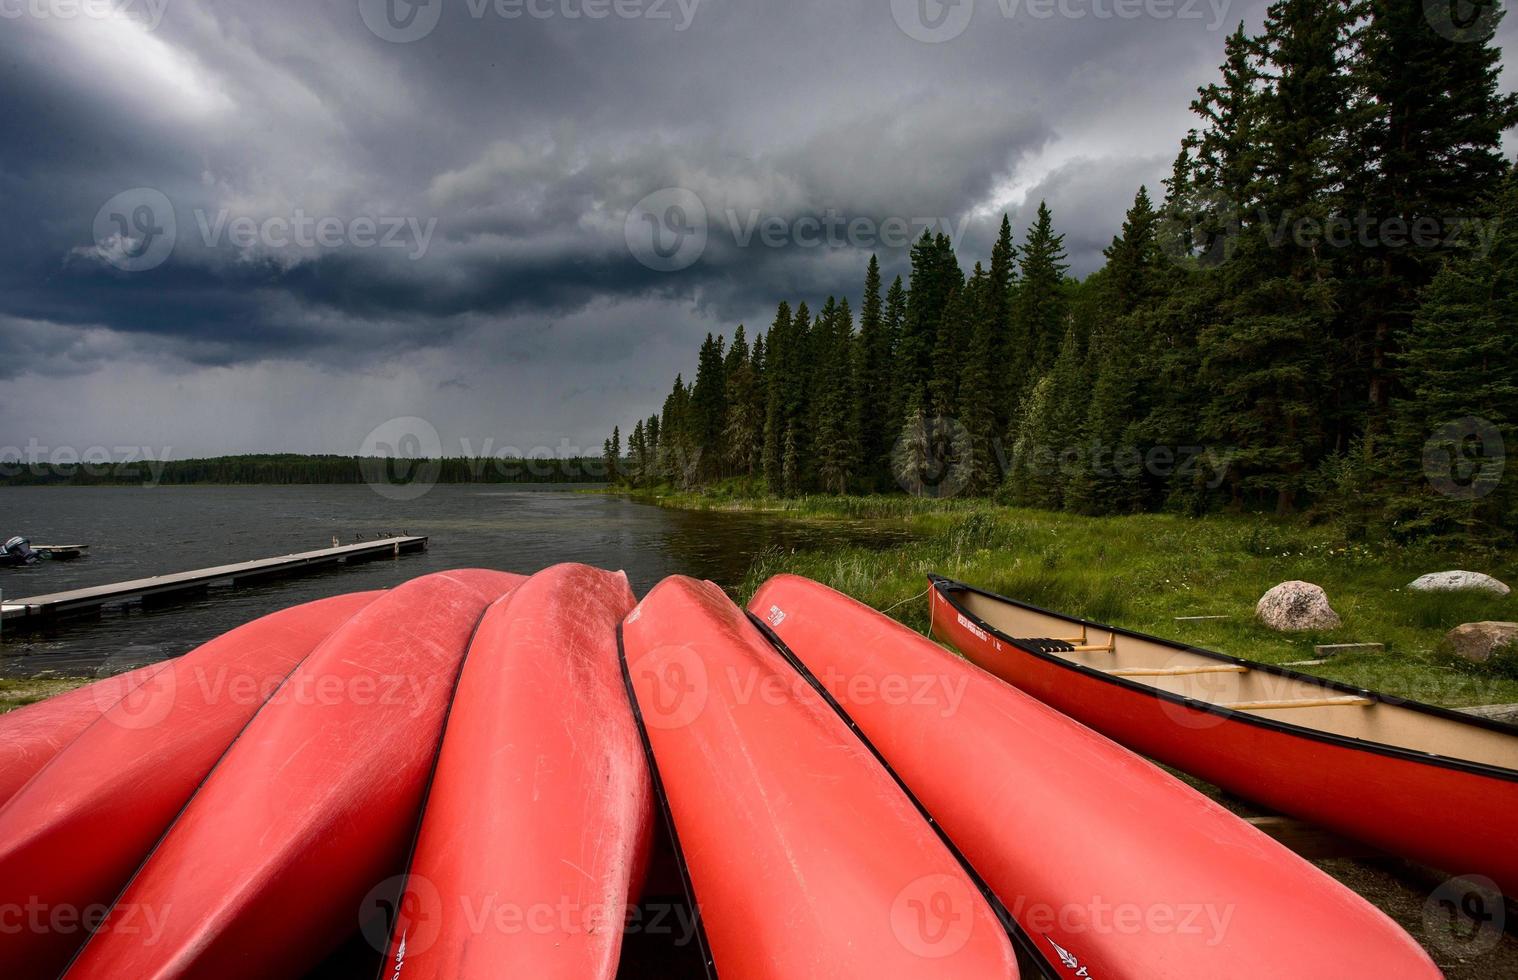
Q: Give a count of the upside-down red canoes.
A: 6